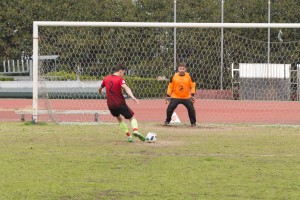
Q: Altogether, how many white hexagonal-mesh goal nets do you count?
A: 1